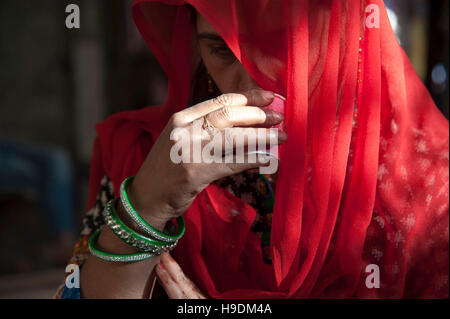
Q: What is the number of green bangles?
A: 3